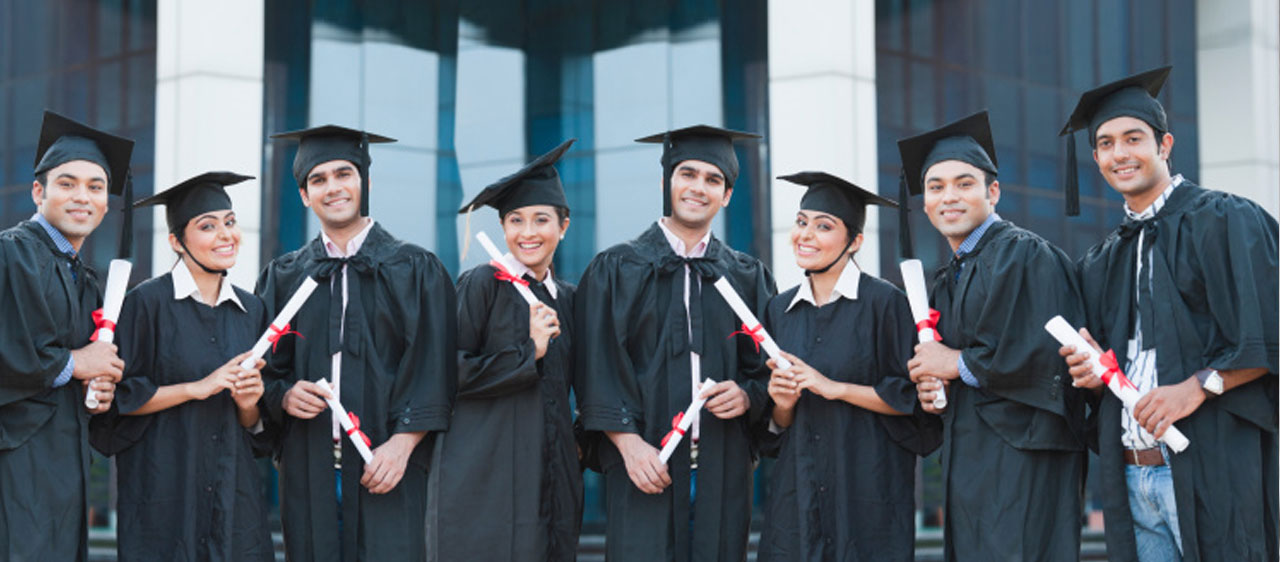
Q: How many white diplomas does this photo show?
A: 8